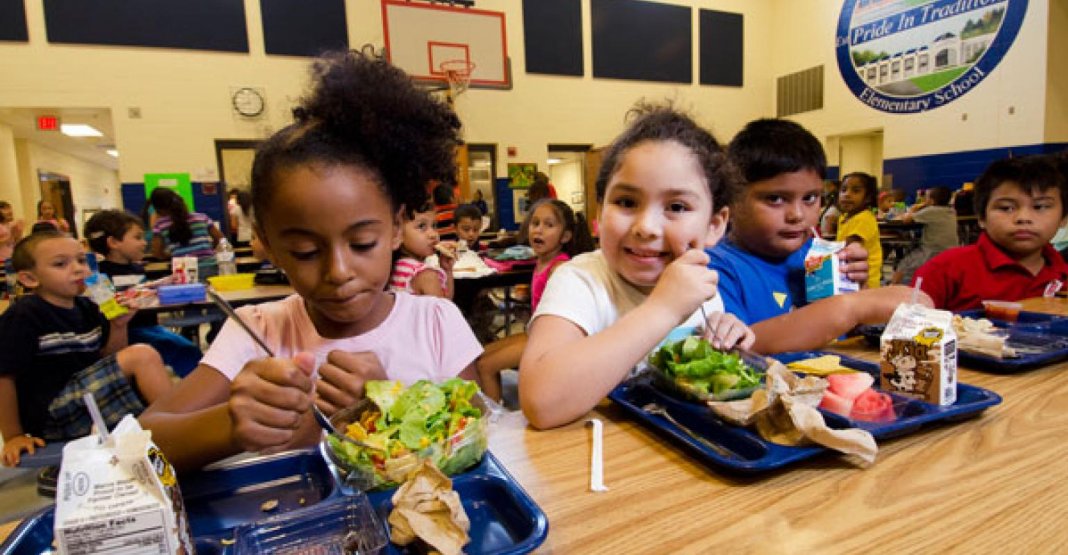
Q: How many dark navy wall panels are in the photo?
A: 6